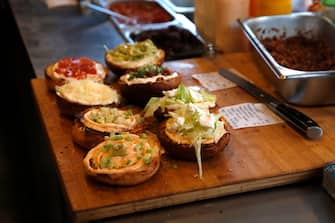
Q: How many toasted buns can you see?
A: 8